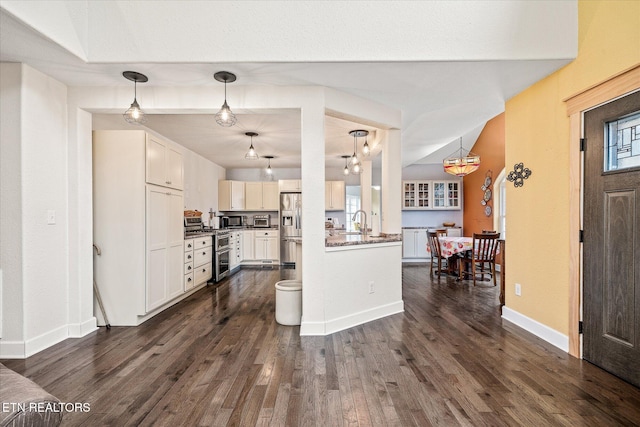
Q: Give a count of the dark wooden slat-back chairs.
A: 4